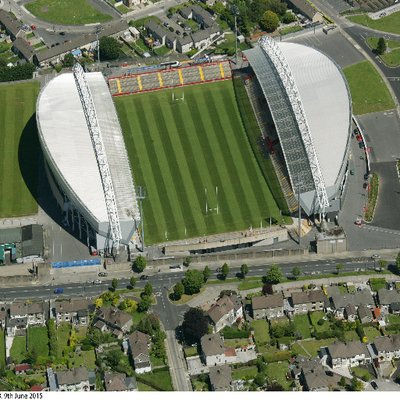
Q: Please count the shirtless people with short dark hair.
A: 0